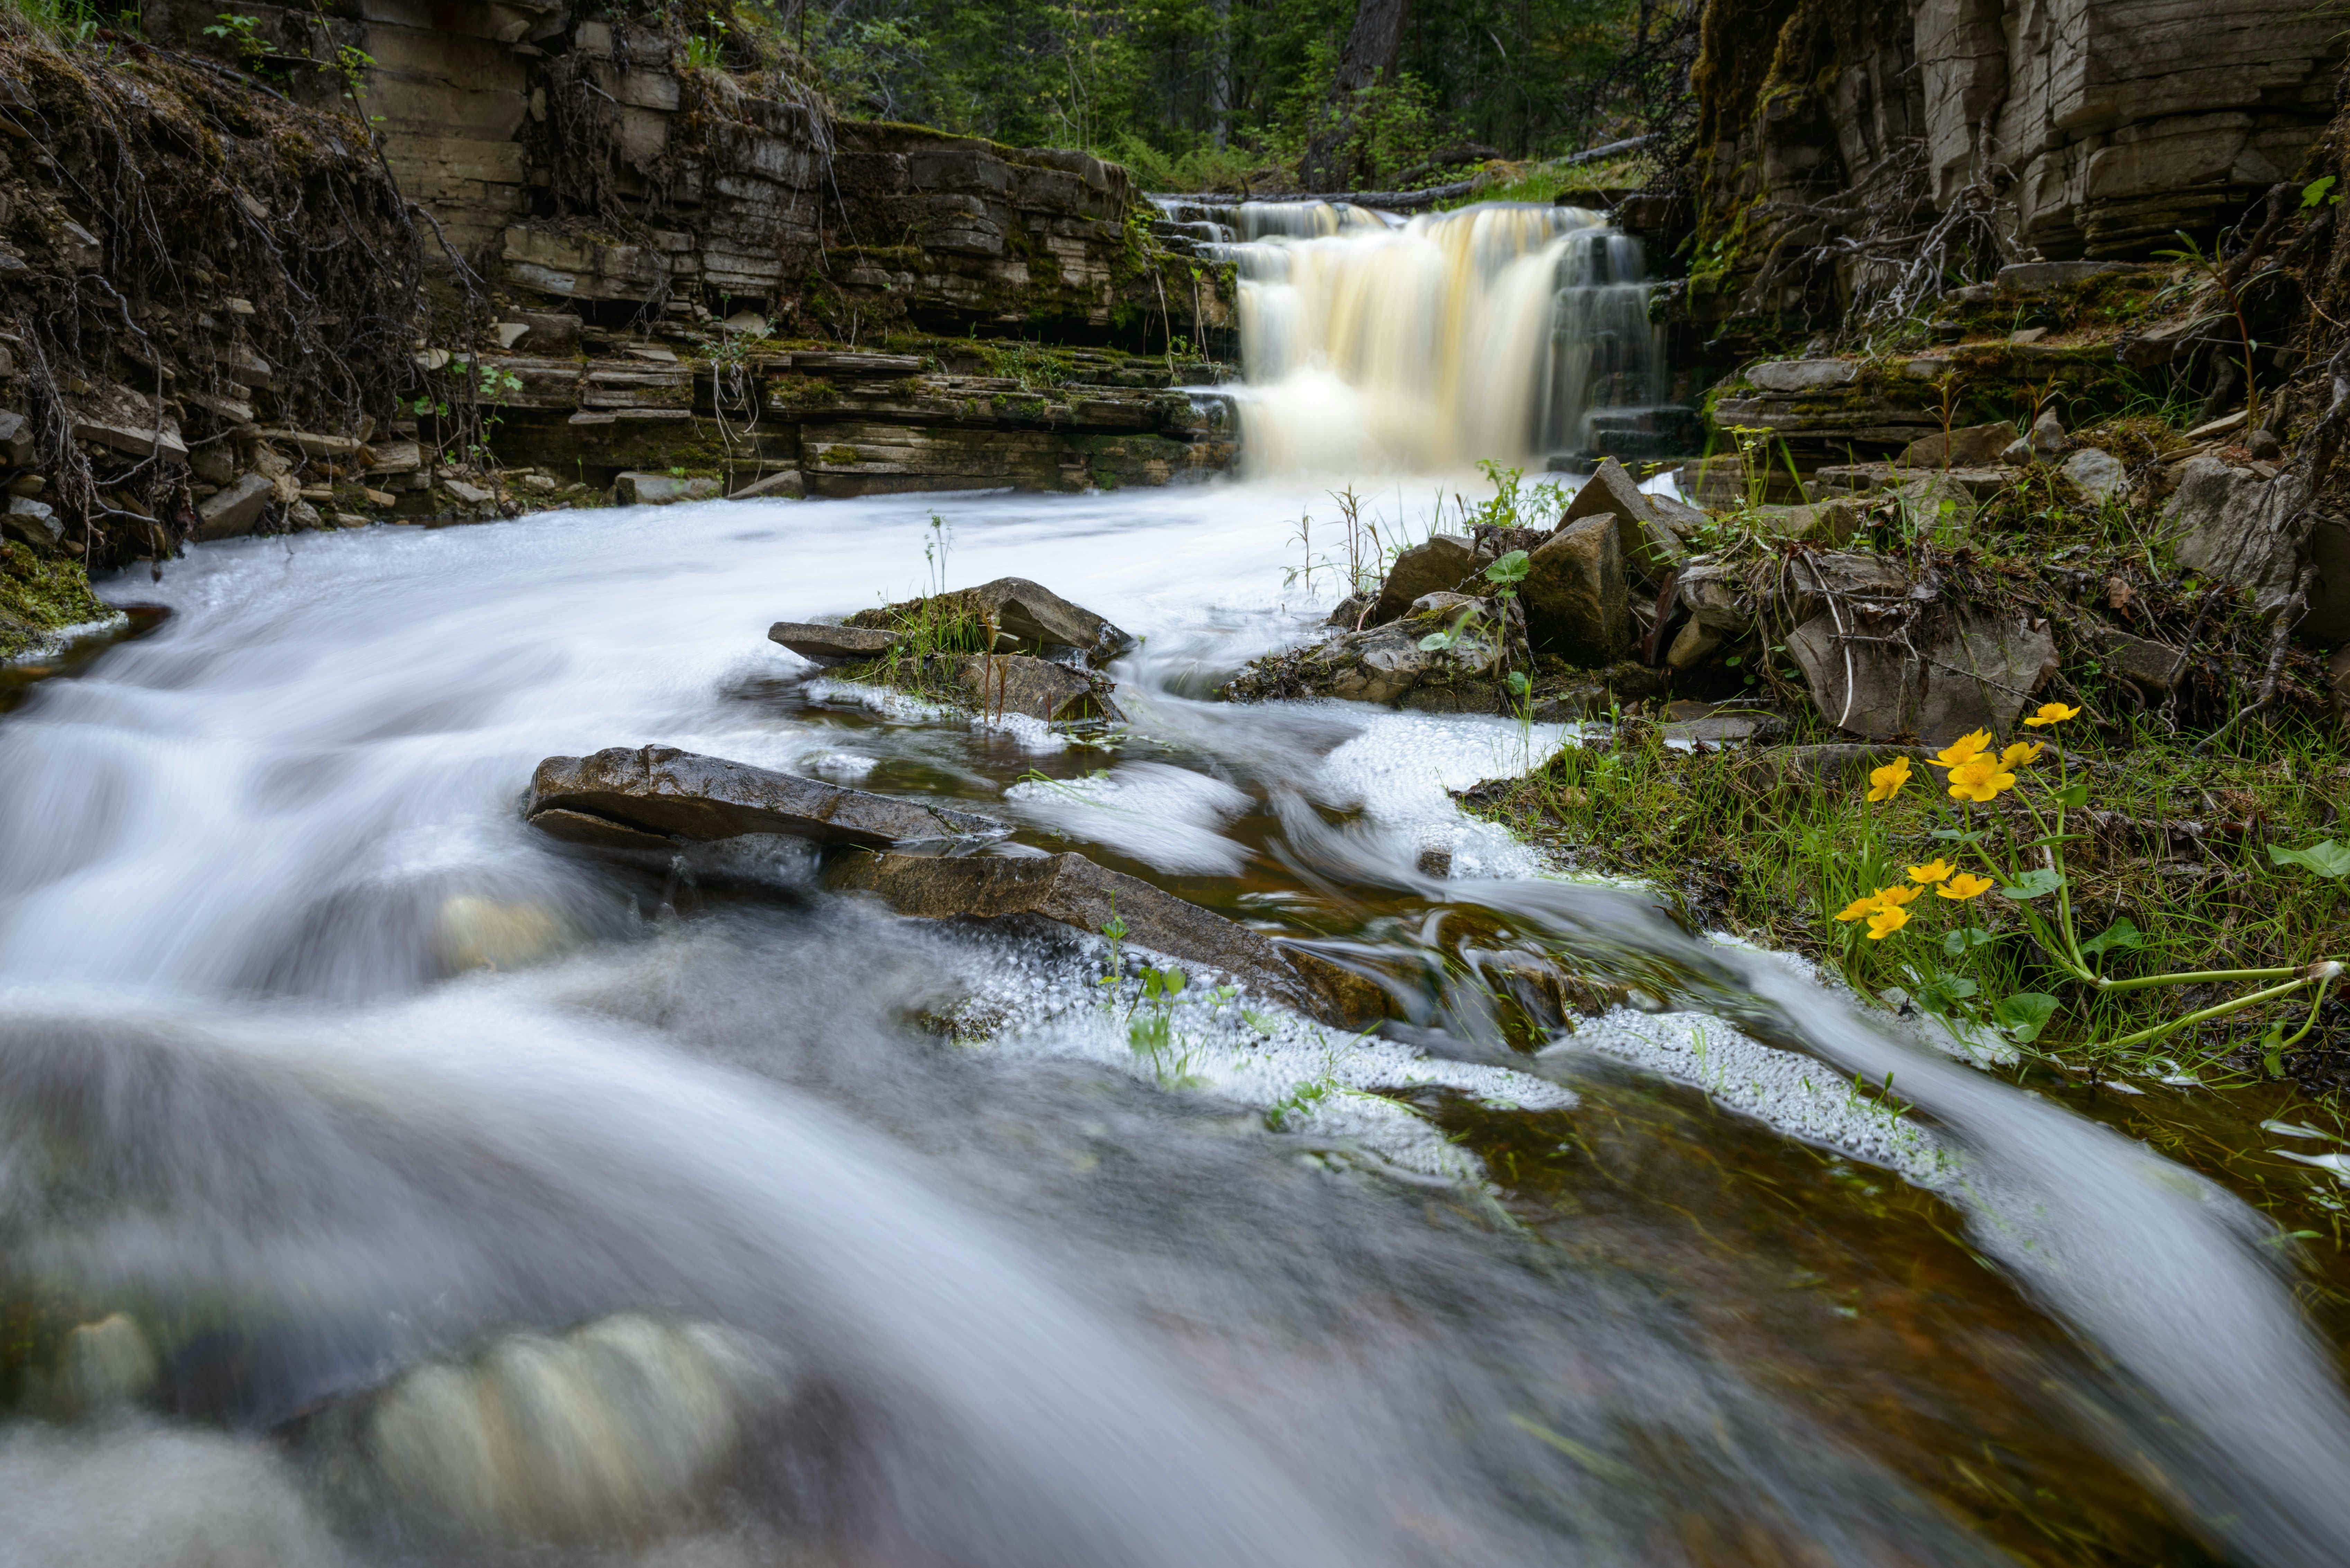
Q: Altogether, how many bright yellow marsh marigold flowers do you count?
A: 10